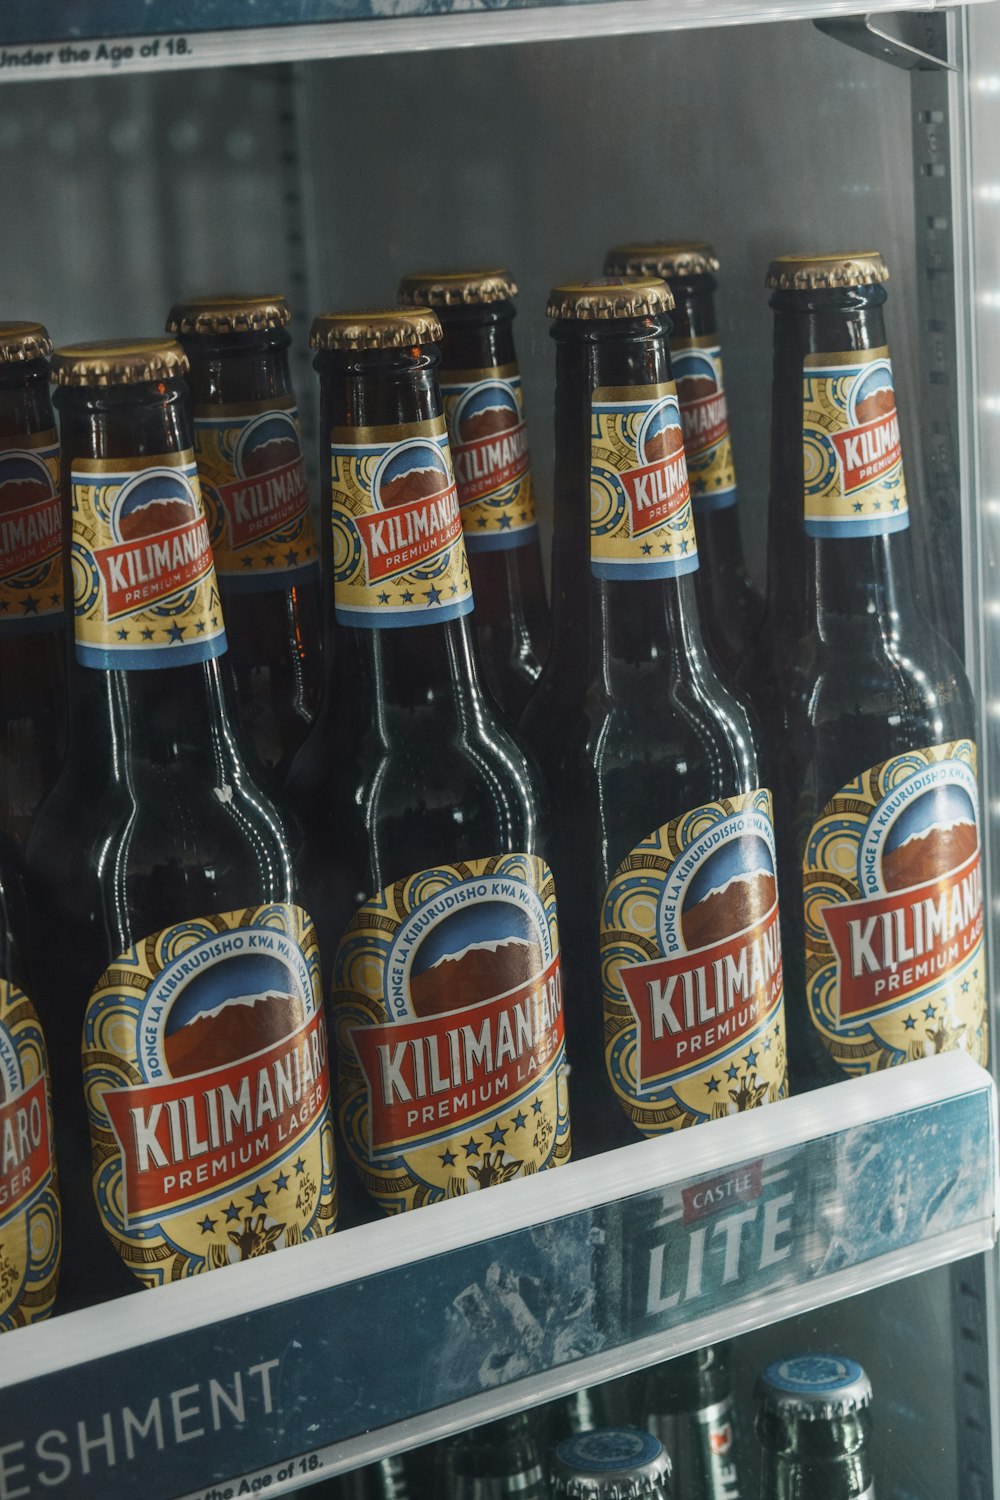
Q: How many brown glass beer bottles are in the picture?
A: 9